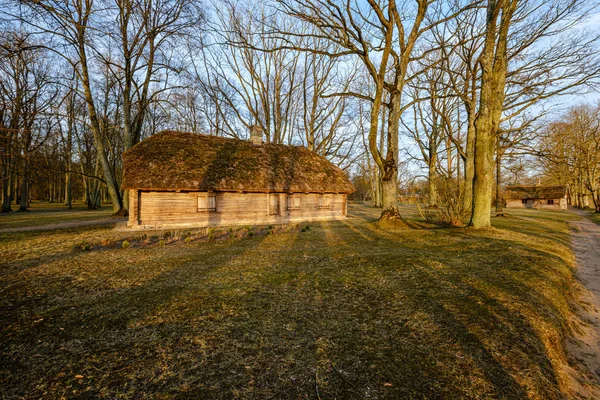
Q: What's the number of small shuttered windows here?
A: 3